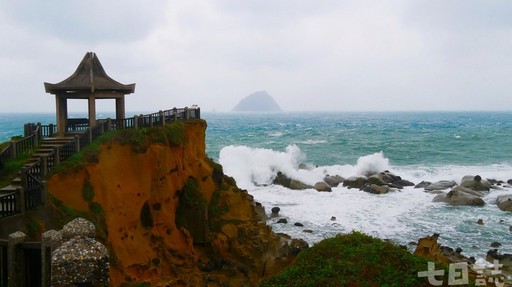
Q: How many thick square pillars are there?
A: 3